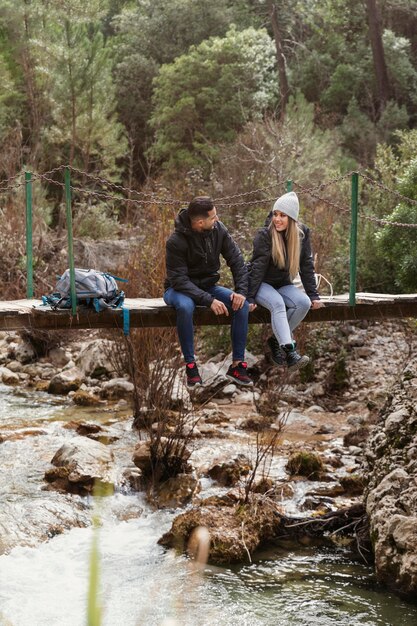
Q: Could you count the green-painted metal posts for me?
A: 4